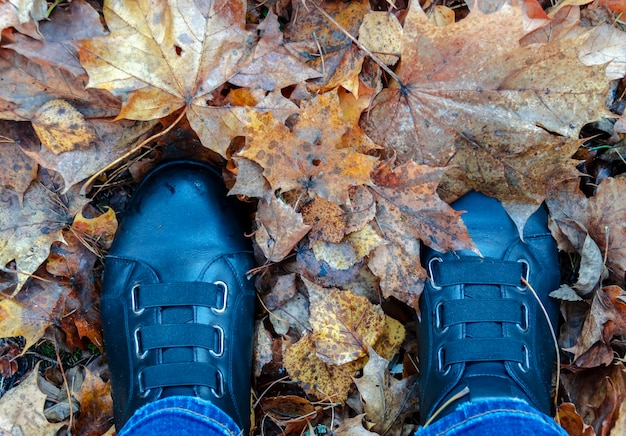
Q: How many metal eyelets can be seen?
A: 12